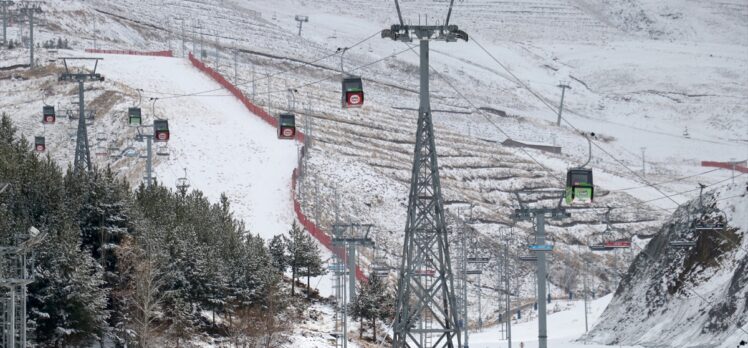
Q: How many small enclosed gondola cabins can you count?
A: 7